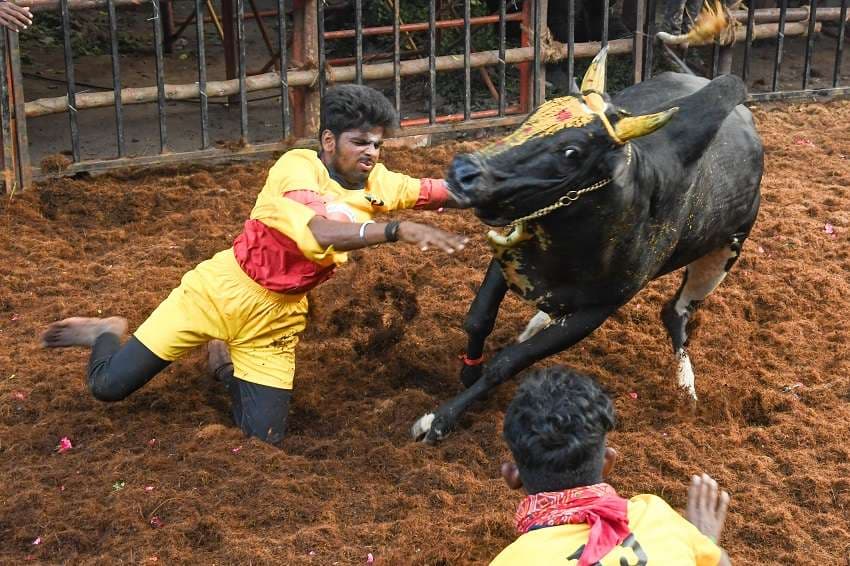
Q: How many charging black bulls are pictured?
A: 1